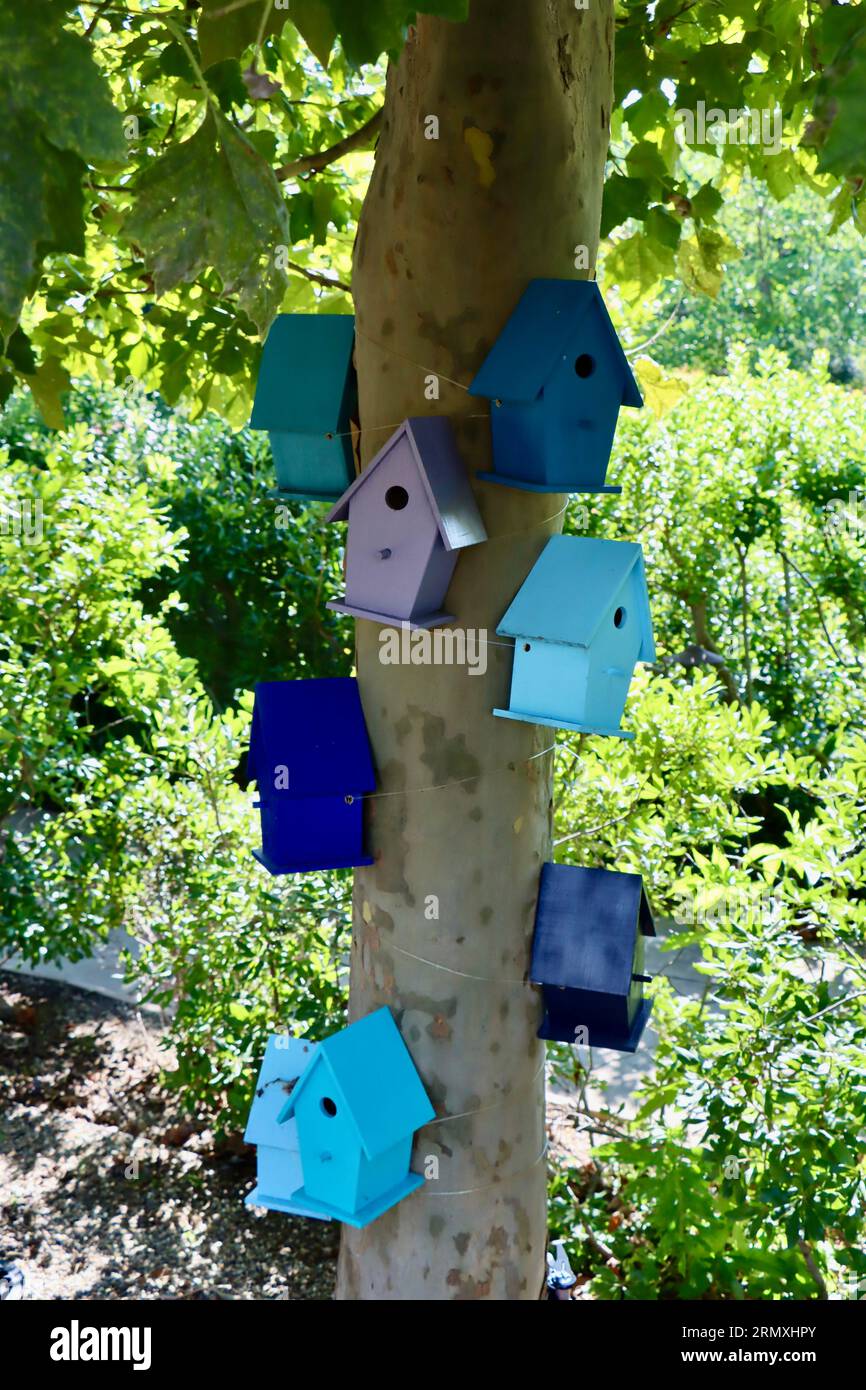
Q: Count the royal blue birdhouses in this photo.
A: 1